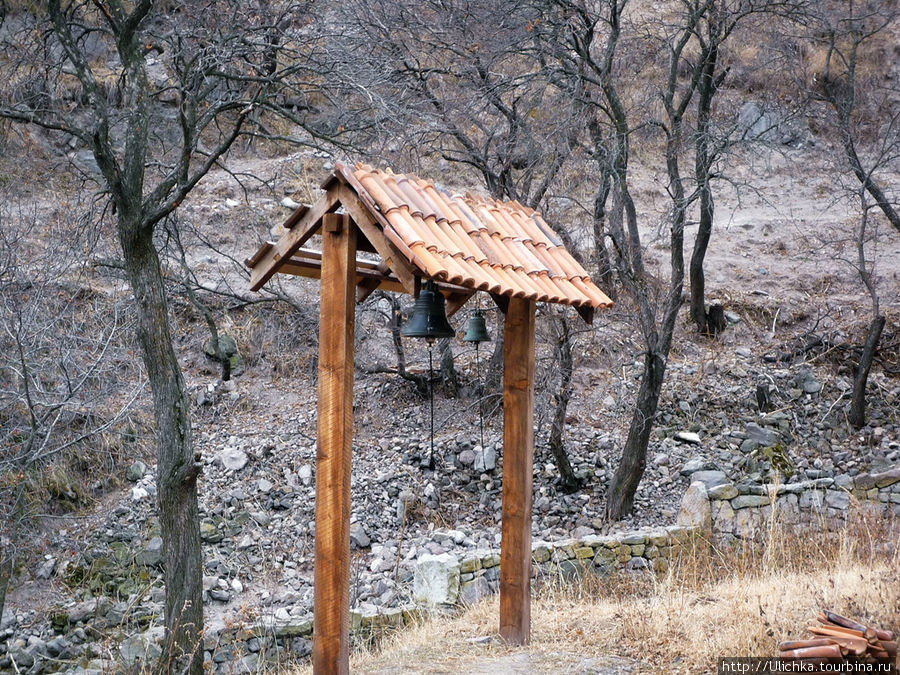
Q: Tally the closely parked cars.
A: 0